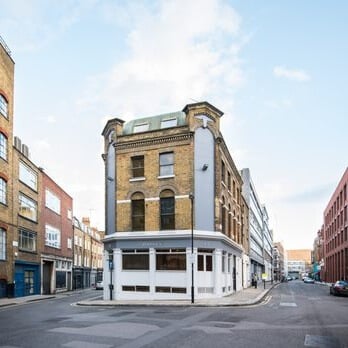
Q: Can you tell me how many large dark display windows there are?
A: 2